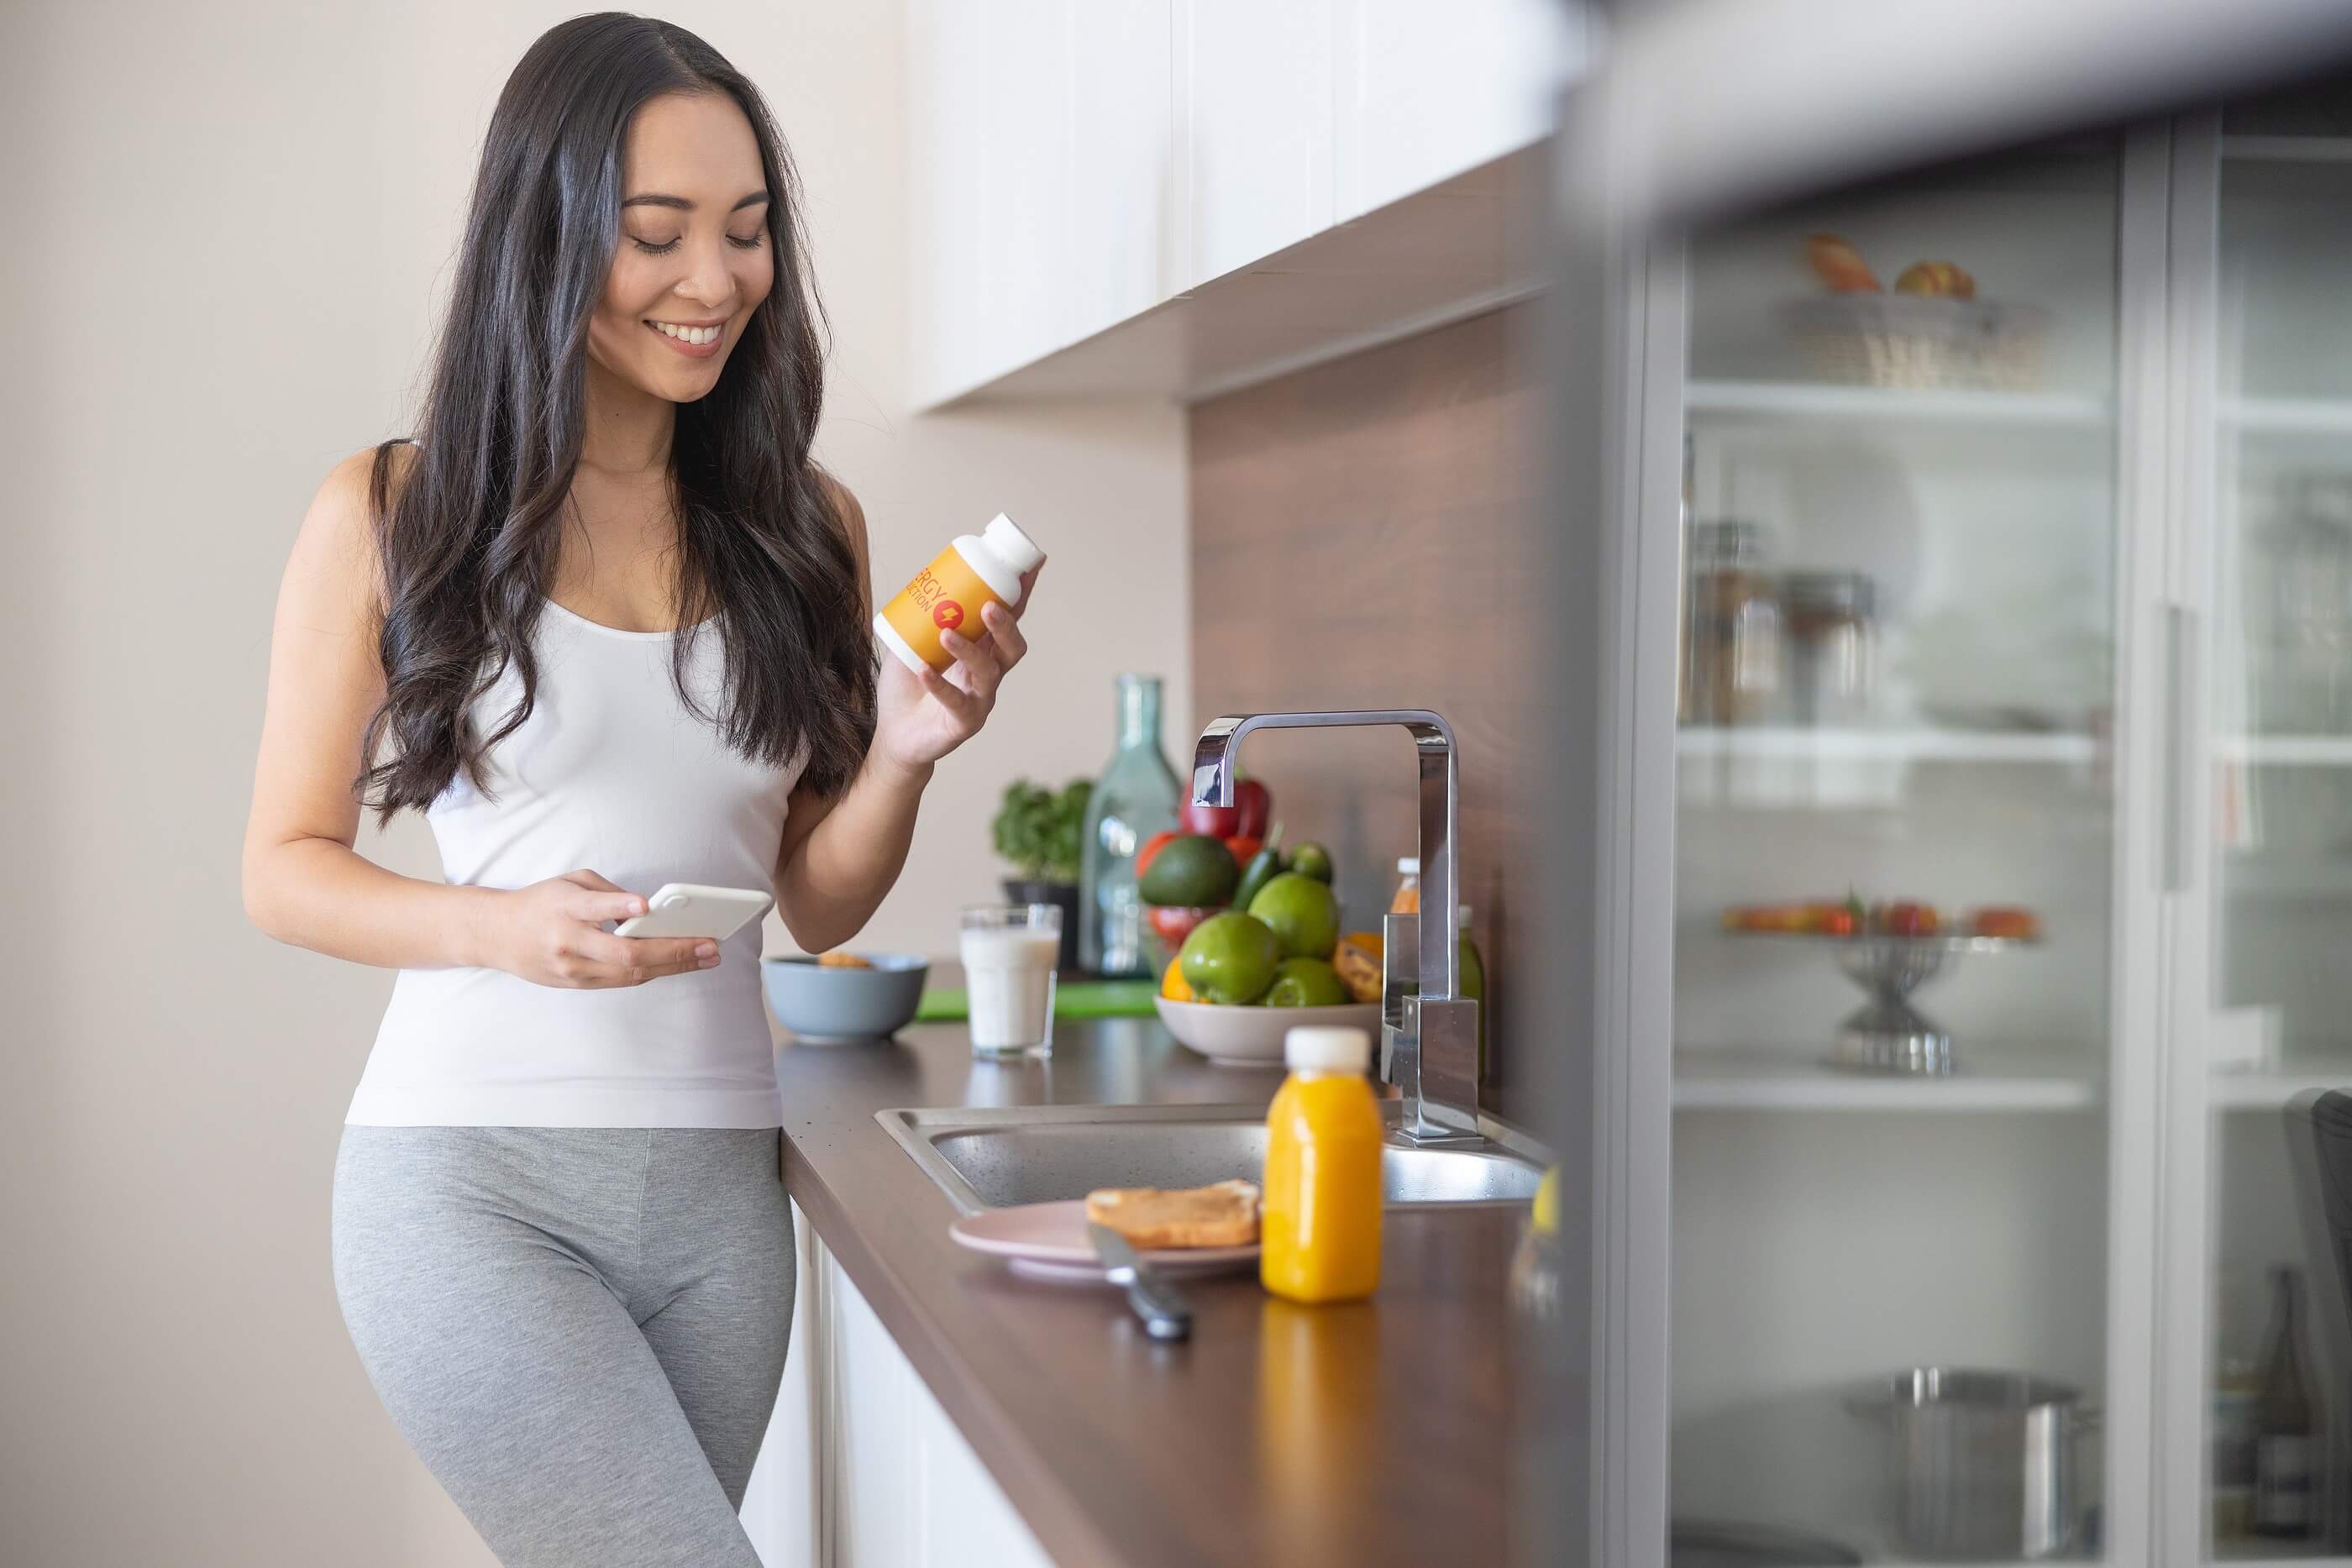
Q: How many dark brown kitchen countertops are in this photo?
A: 1